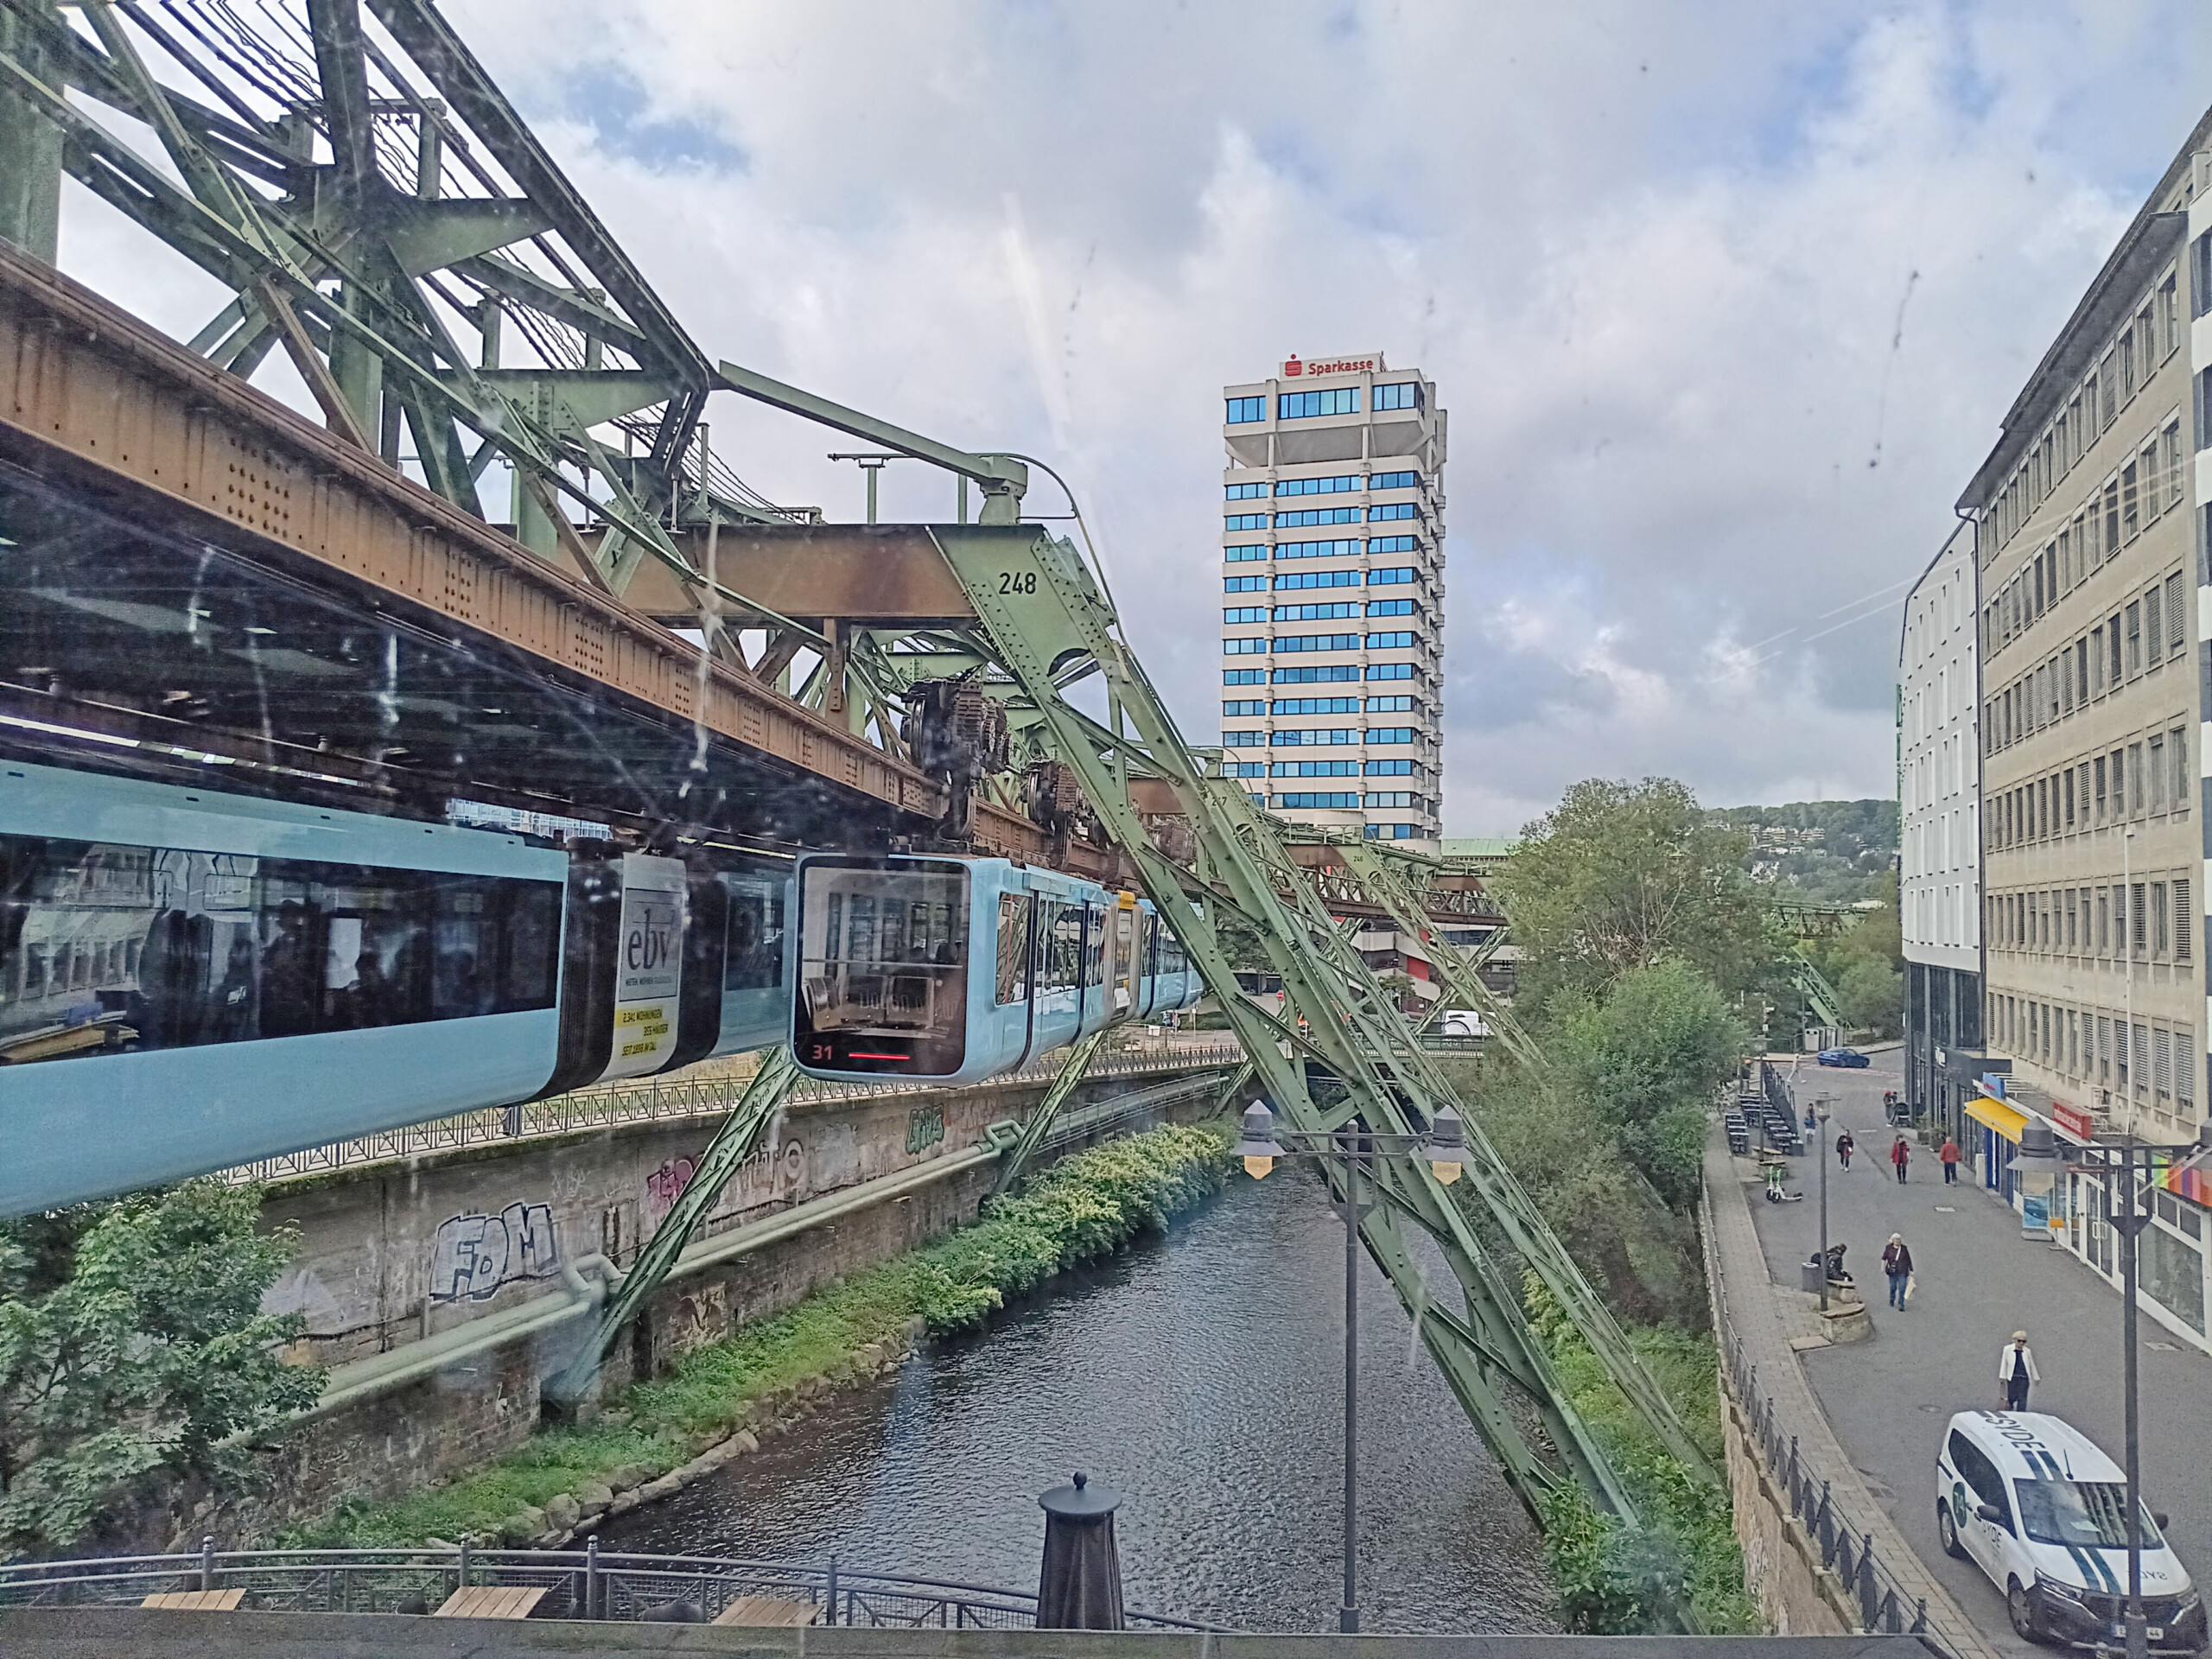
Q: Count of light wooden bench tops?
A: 3